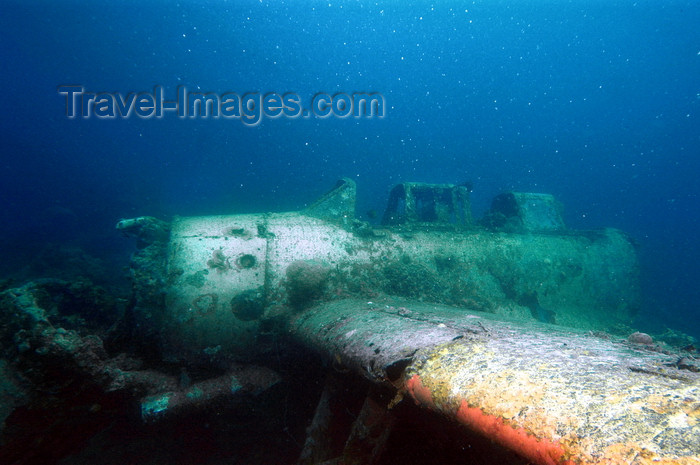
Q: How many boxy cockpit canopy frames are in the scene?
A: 2